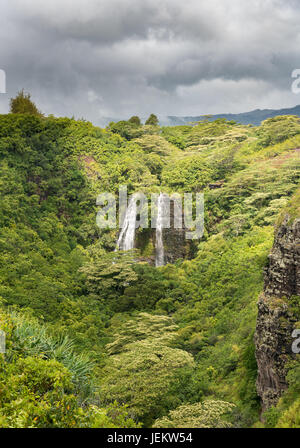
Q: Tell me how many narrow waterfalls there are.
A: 2